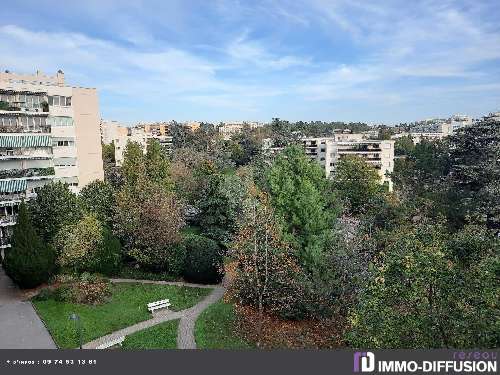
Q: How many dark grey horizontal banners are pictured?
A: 1